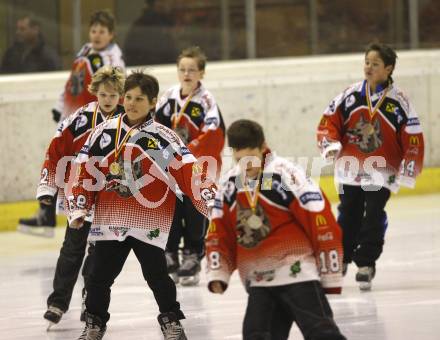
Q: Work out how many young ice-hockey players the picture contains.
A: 6